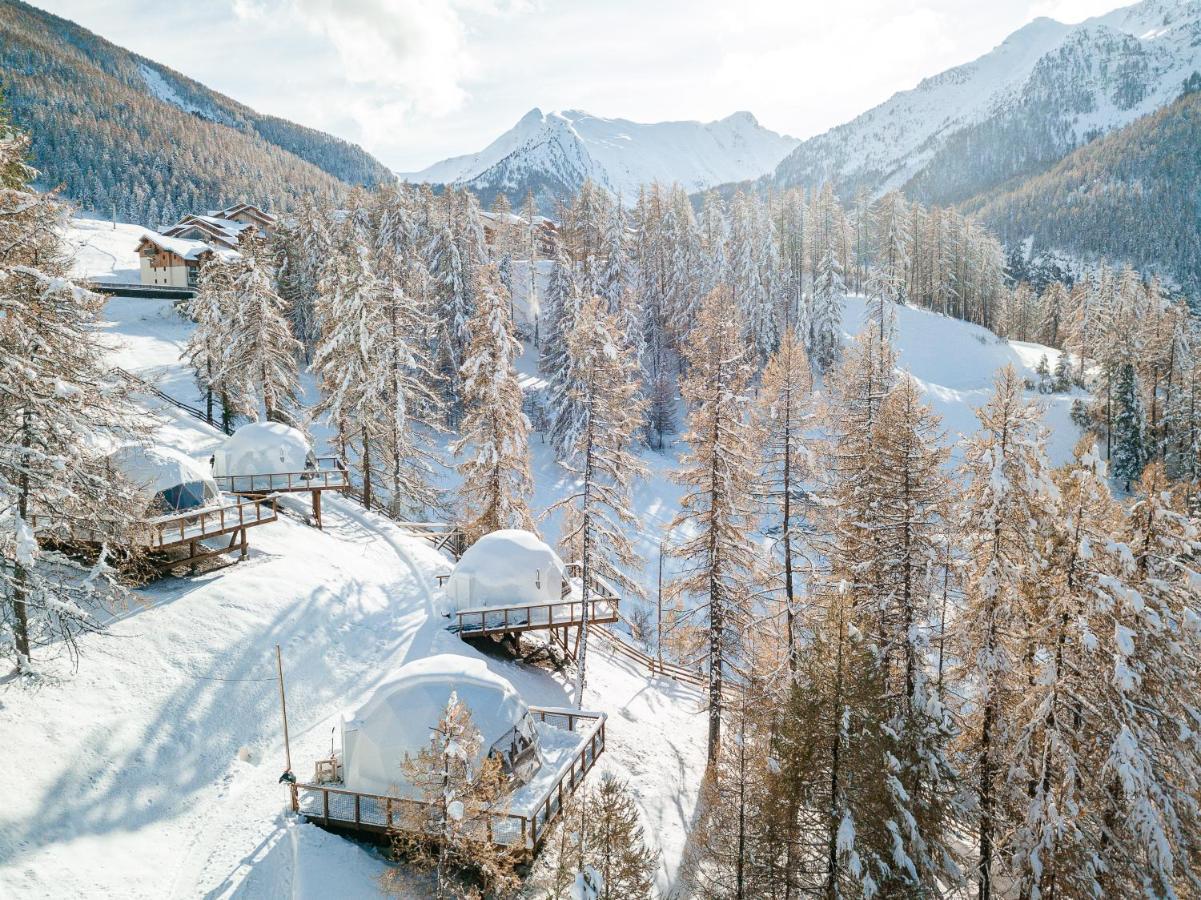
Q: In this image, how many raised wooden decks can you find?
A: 4